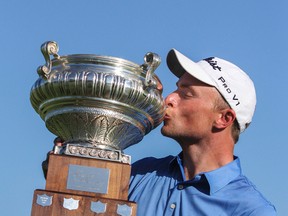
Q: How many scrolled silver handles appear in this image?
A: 2